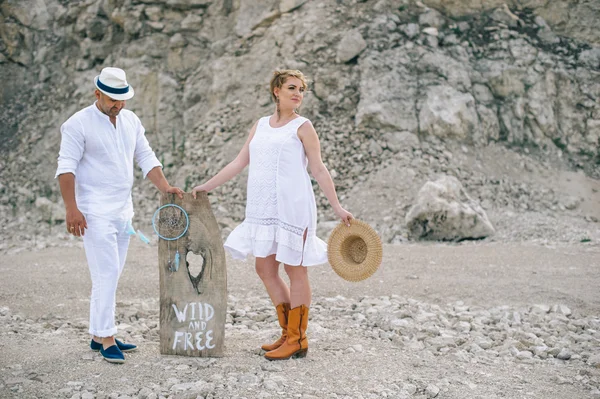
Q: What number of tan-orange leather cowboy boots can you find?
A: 2